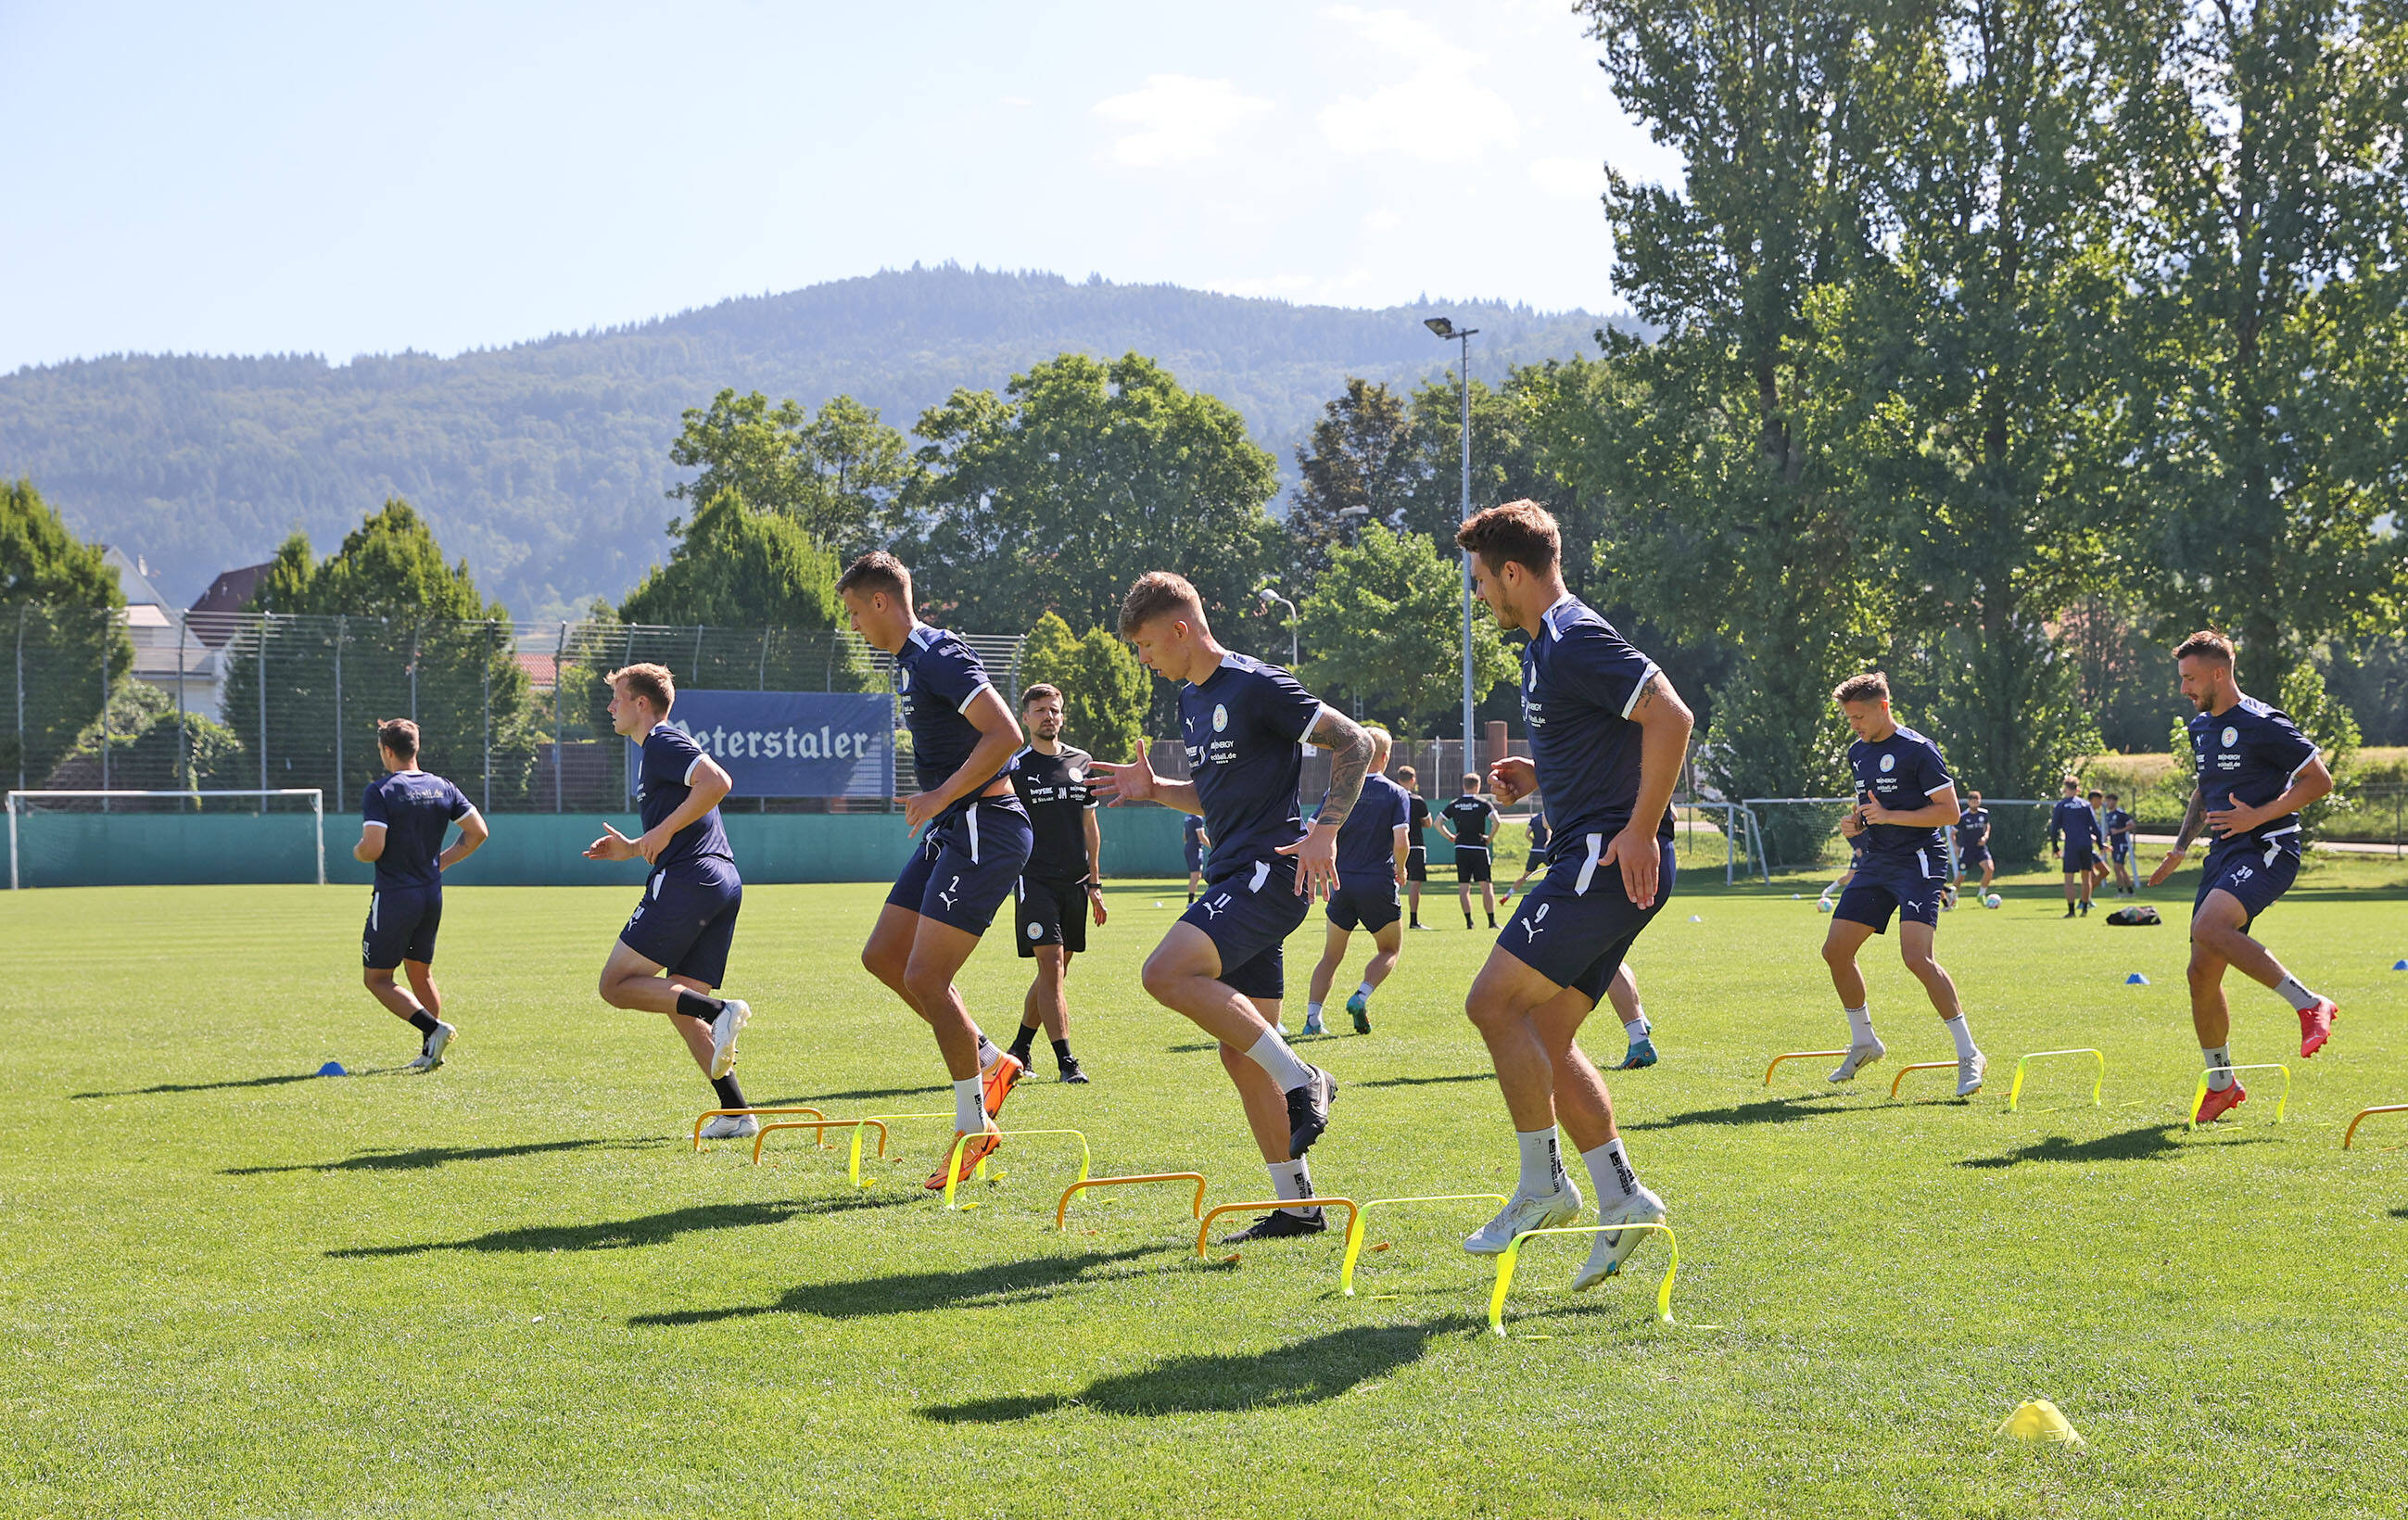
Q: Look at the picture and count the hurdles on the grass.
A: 13